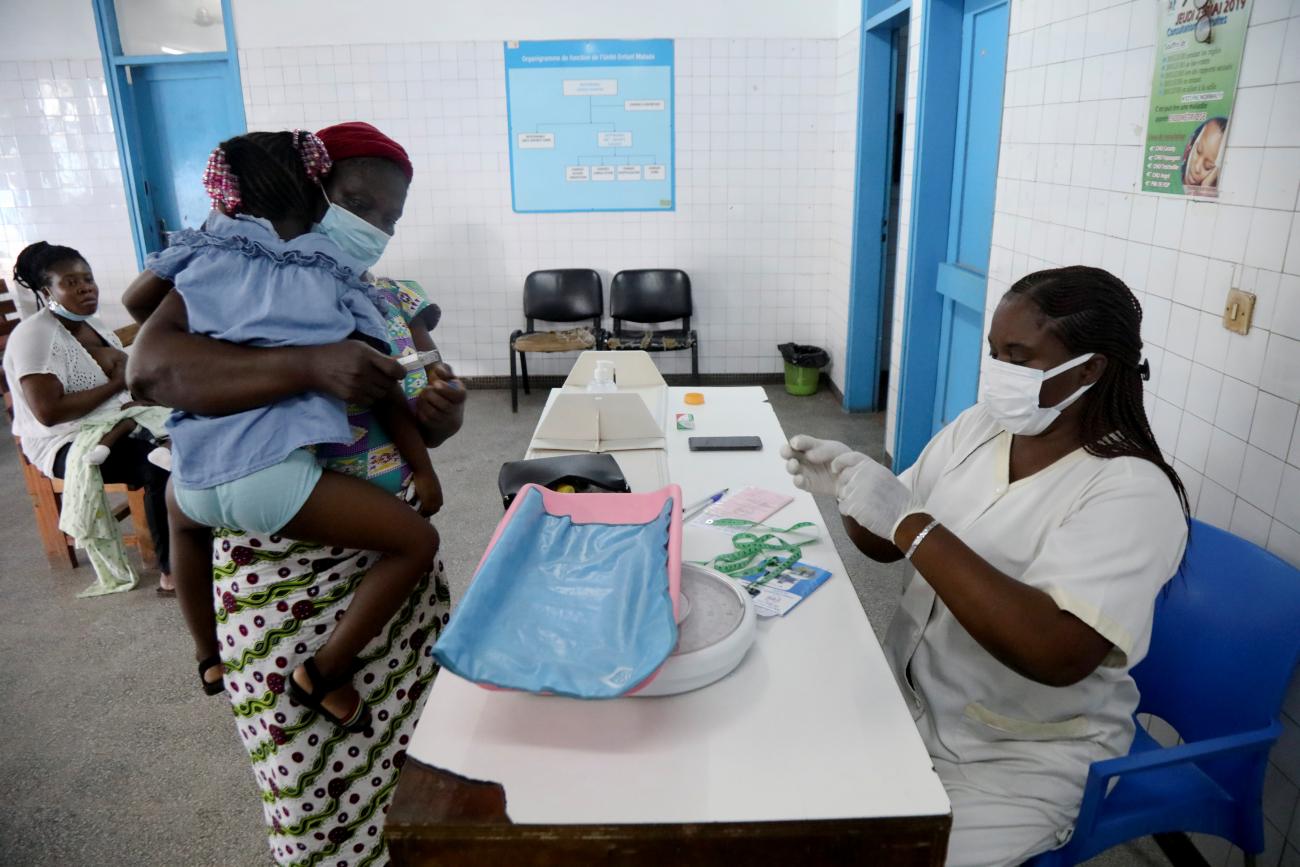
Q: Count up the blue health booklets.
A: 1